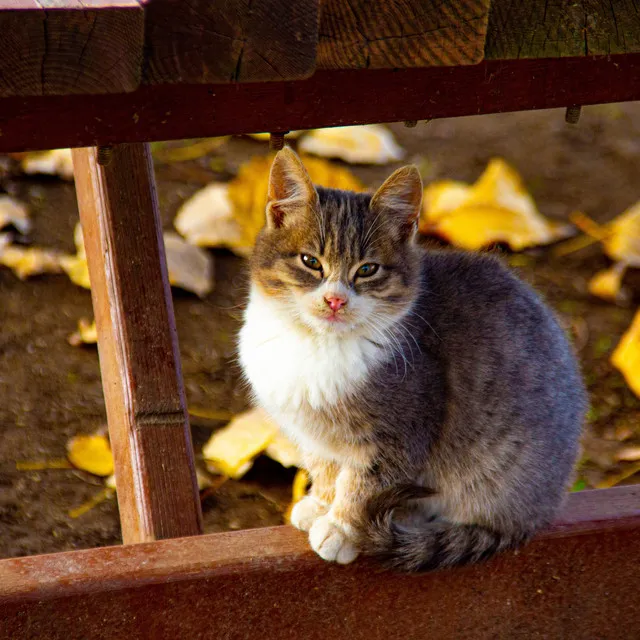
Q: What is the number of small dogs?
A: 0